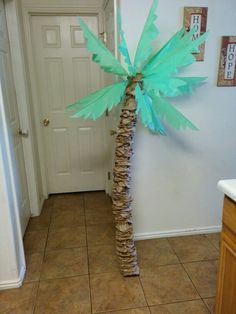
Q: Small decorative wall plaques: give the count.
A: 2